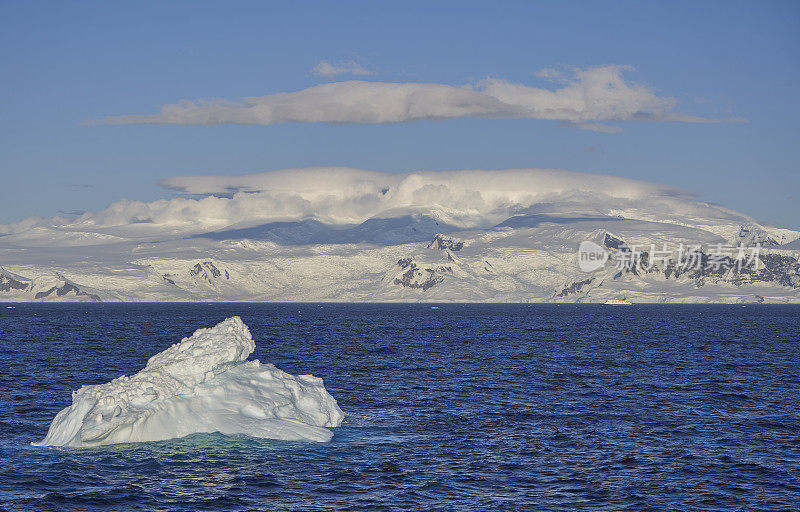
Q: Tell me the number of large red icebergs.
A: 0